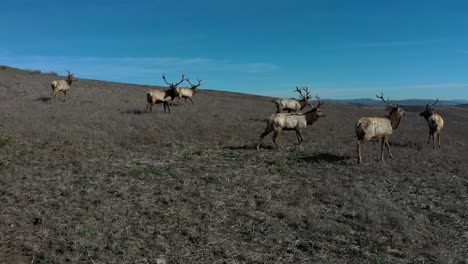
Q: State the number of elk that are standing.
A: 7